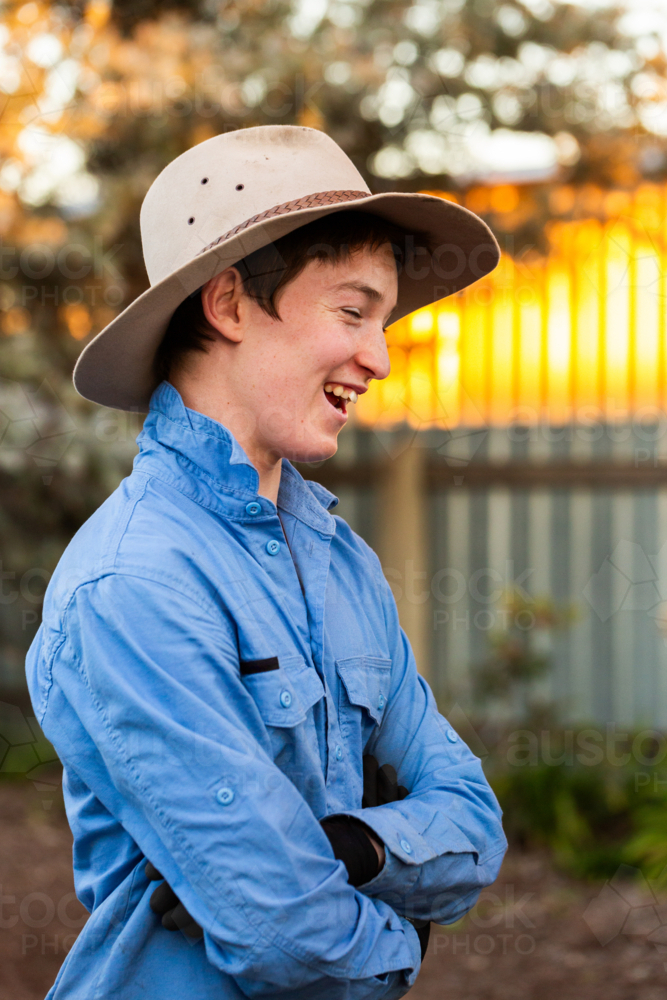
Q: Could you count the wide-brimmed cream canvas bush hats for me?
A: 1